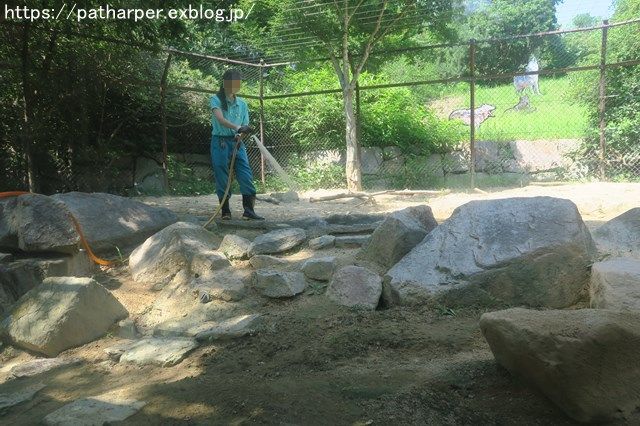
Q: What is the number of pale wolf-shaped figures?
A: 3